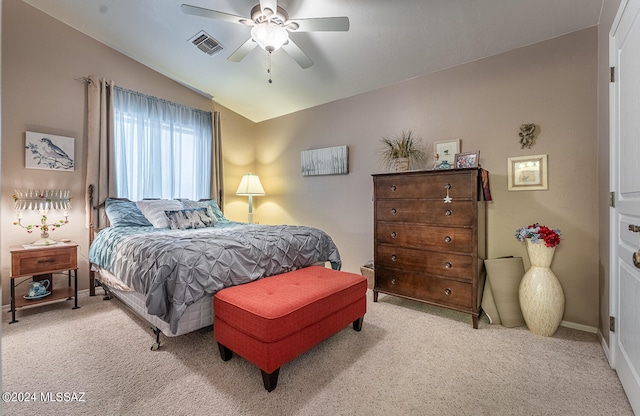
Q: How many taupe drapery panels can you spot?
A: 2